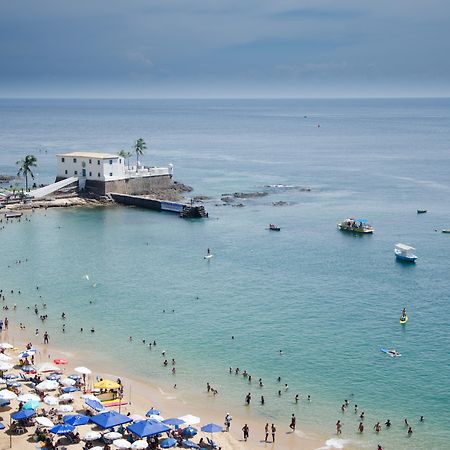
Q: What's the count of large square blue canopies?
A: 2